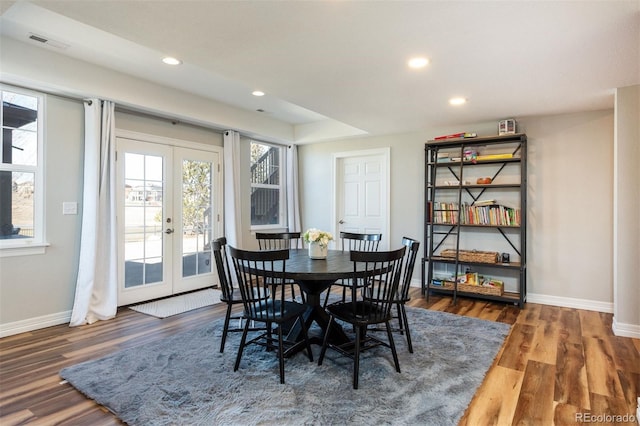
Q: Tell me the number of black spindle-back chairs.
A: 6